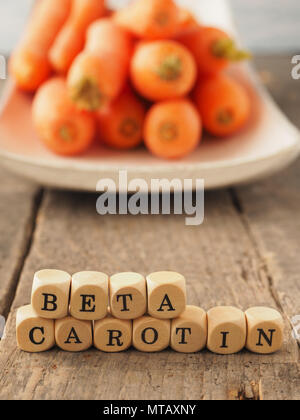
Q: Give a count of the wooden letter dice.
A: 11